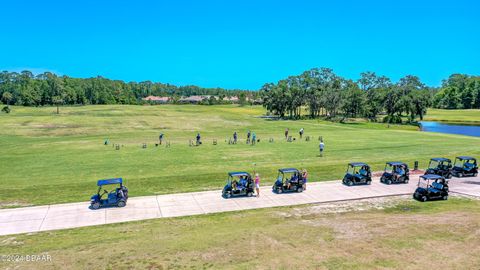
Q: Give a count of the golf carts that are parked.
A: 8